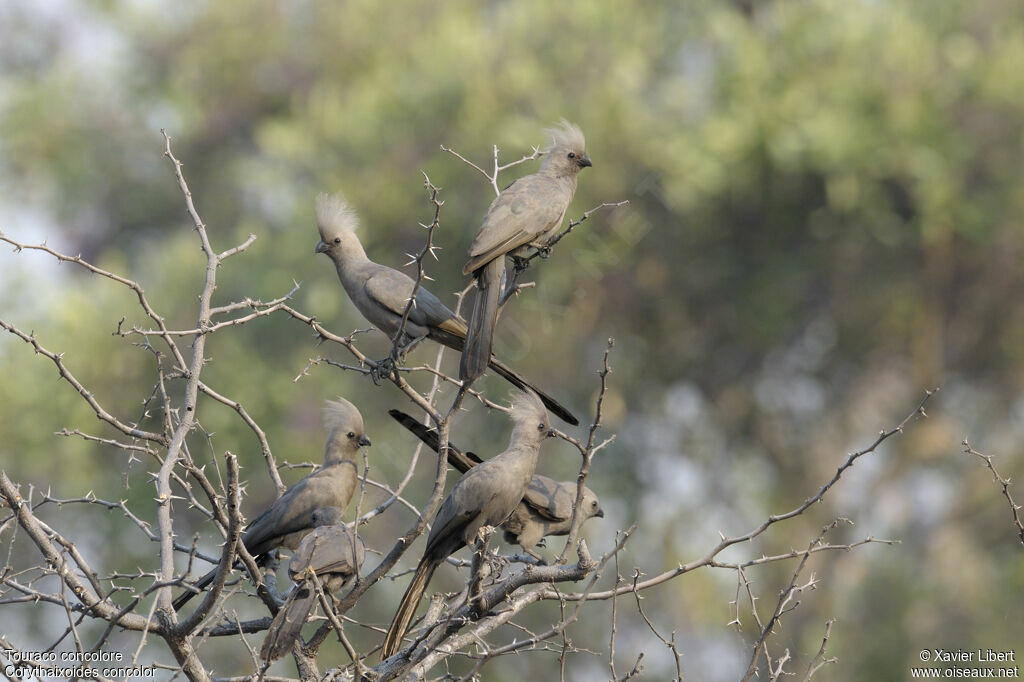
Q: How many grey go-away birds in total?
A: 6